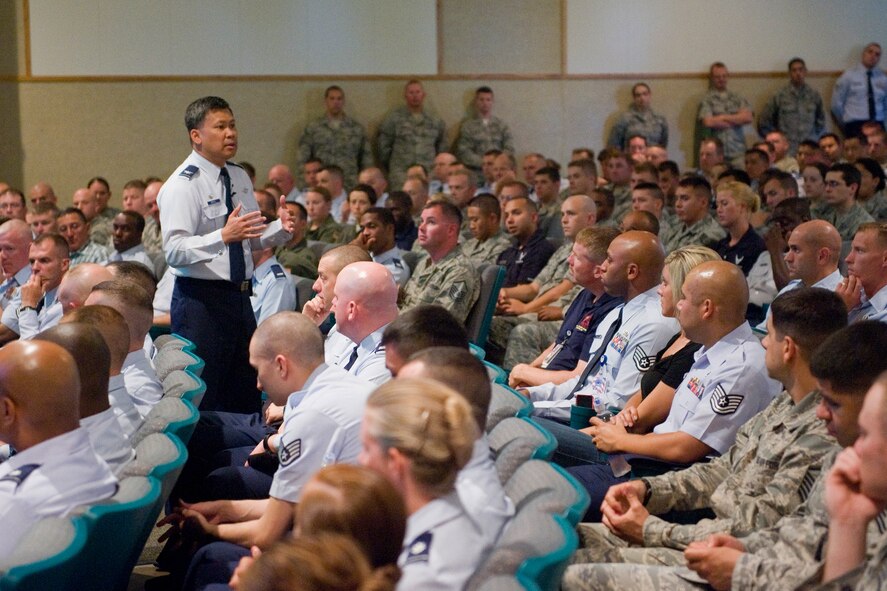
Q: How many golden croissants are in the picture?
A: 0